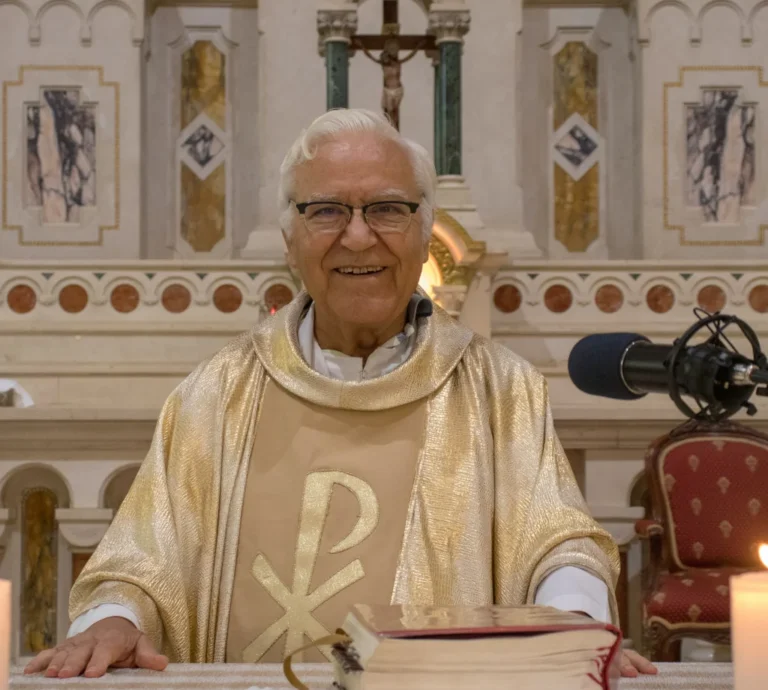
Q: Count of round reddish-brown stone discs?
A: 12